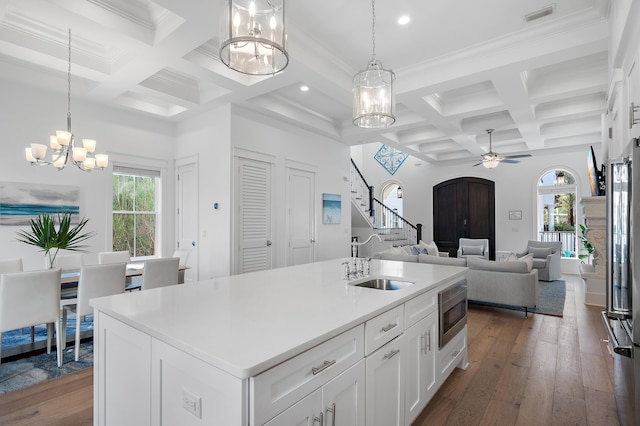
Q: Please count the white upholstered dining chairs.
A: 7